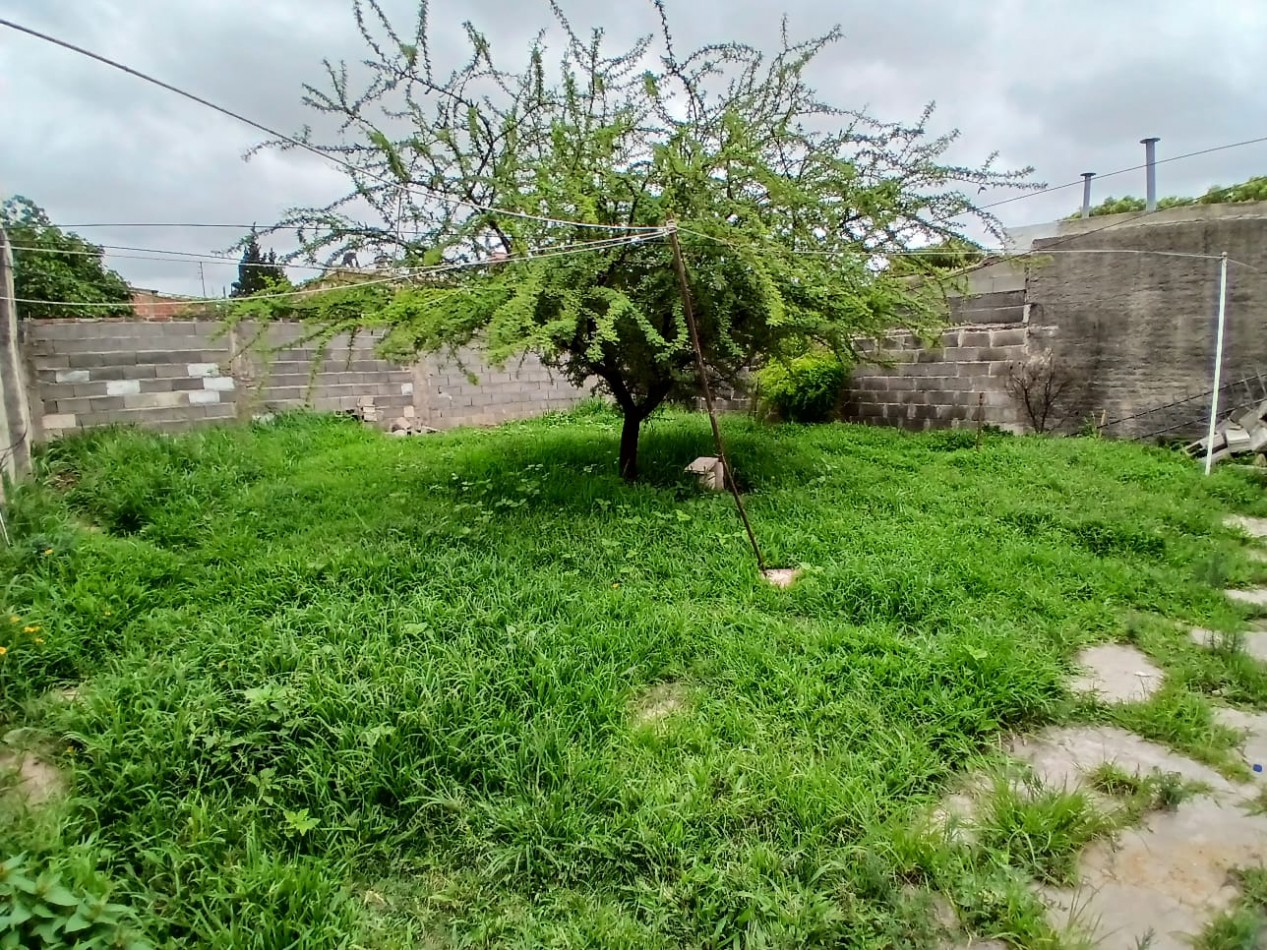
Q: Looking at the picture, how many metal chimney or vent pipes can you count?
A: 2